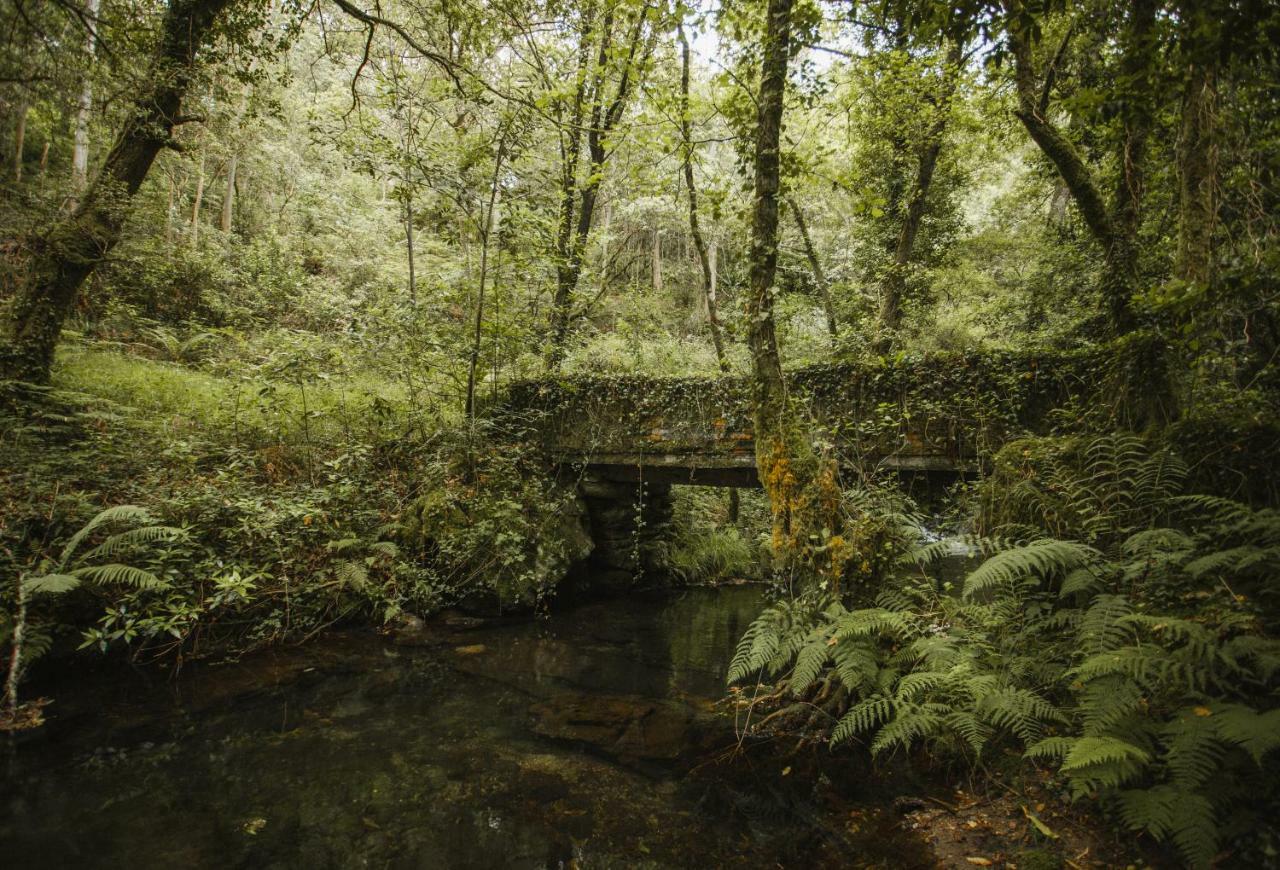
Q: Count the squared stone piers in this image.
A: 1